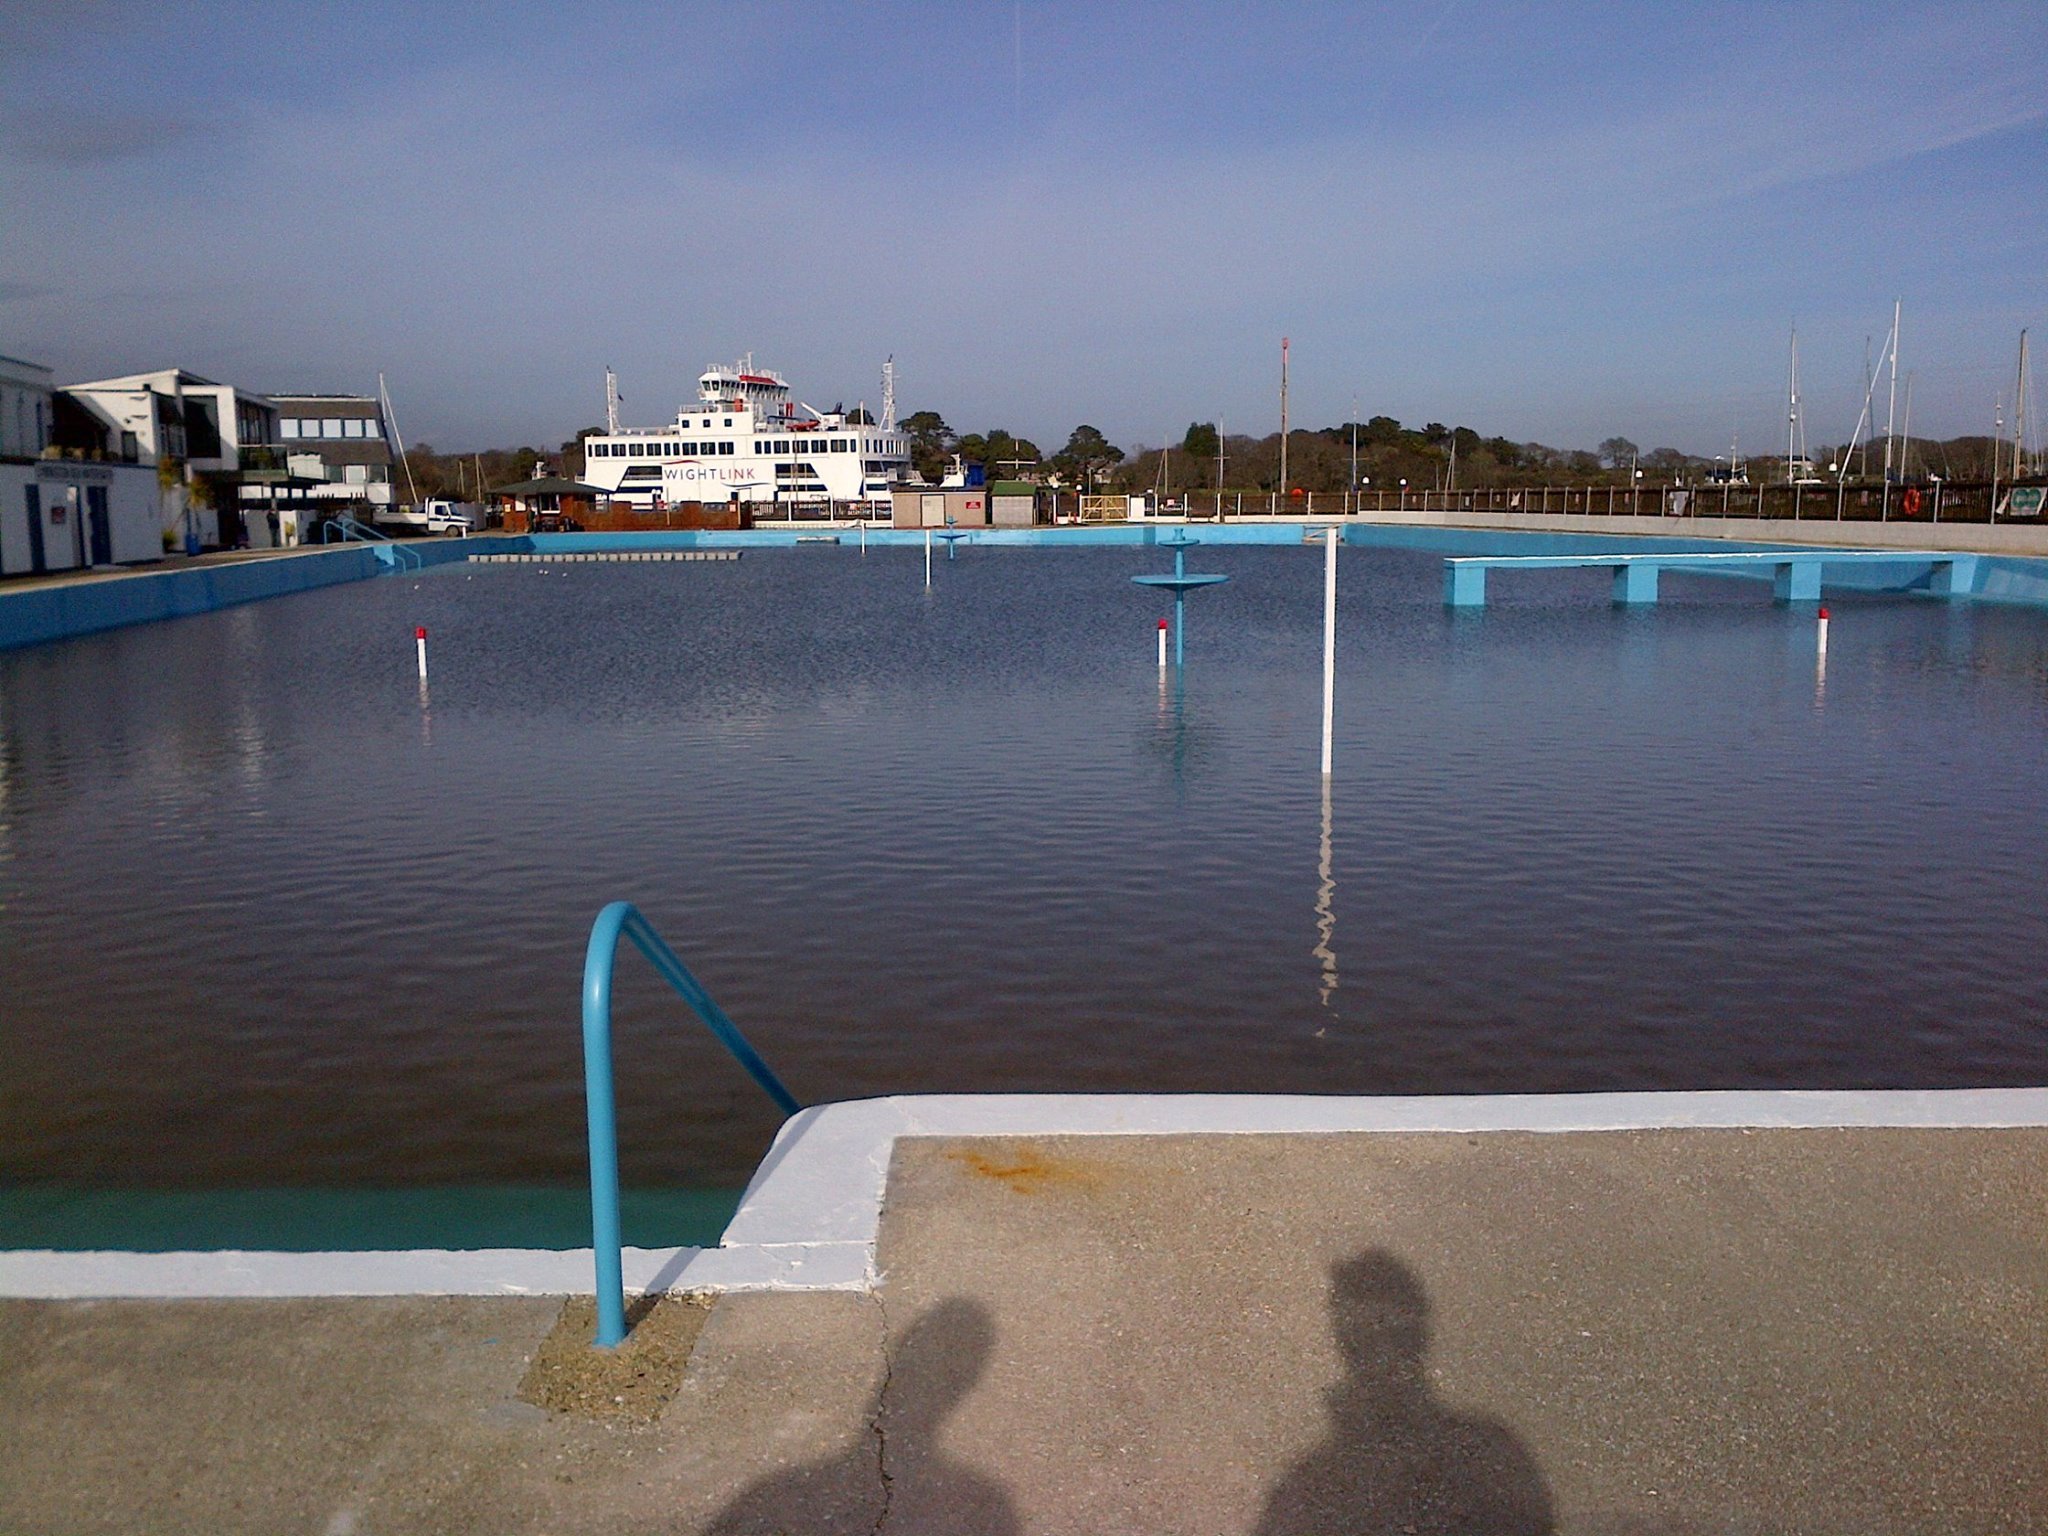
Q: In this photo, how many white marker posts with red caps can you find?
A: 3